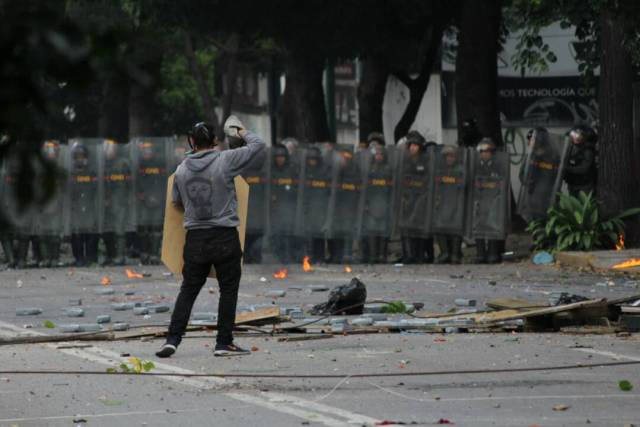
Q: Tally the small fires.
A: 7